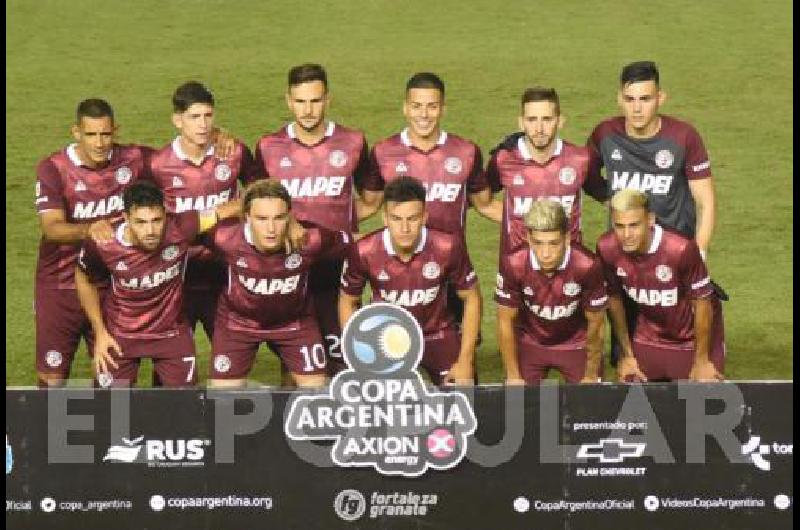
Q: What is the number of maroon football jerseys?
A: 10